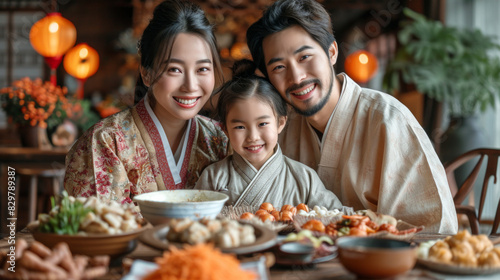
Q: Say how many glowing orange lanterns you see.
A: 3